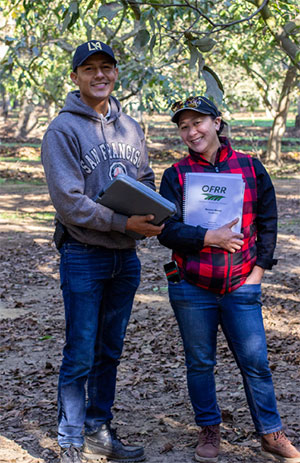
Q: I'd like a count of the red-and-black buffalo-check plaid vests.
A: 1